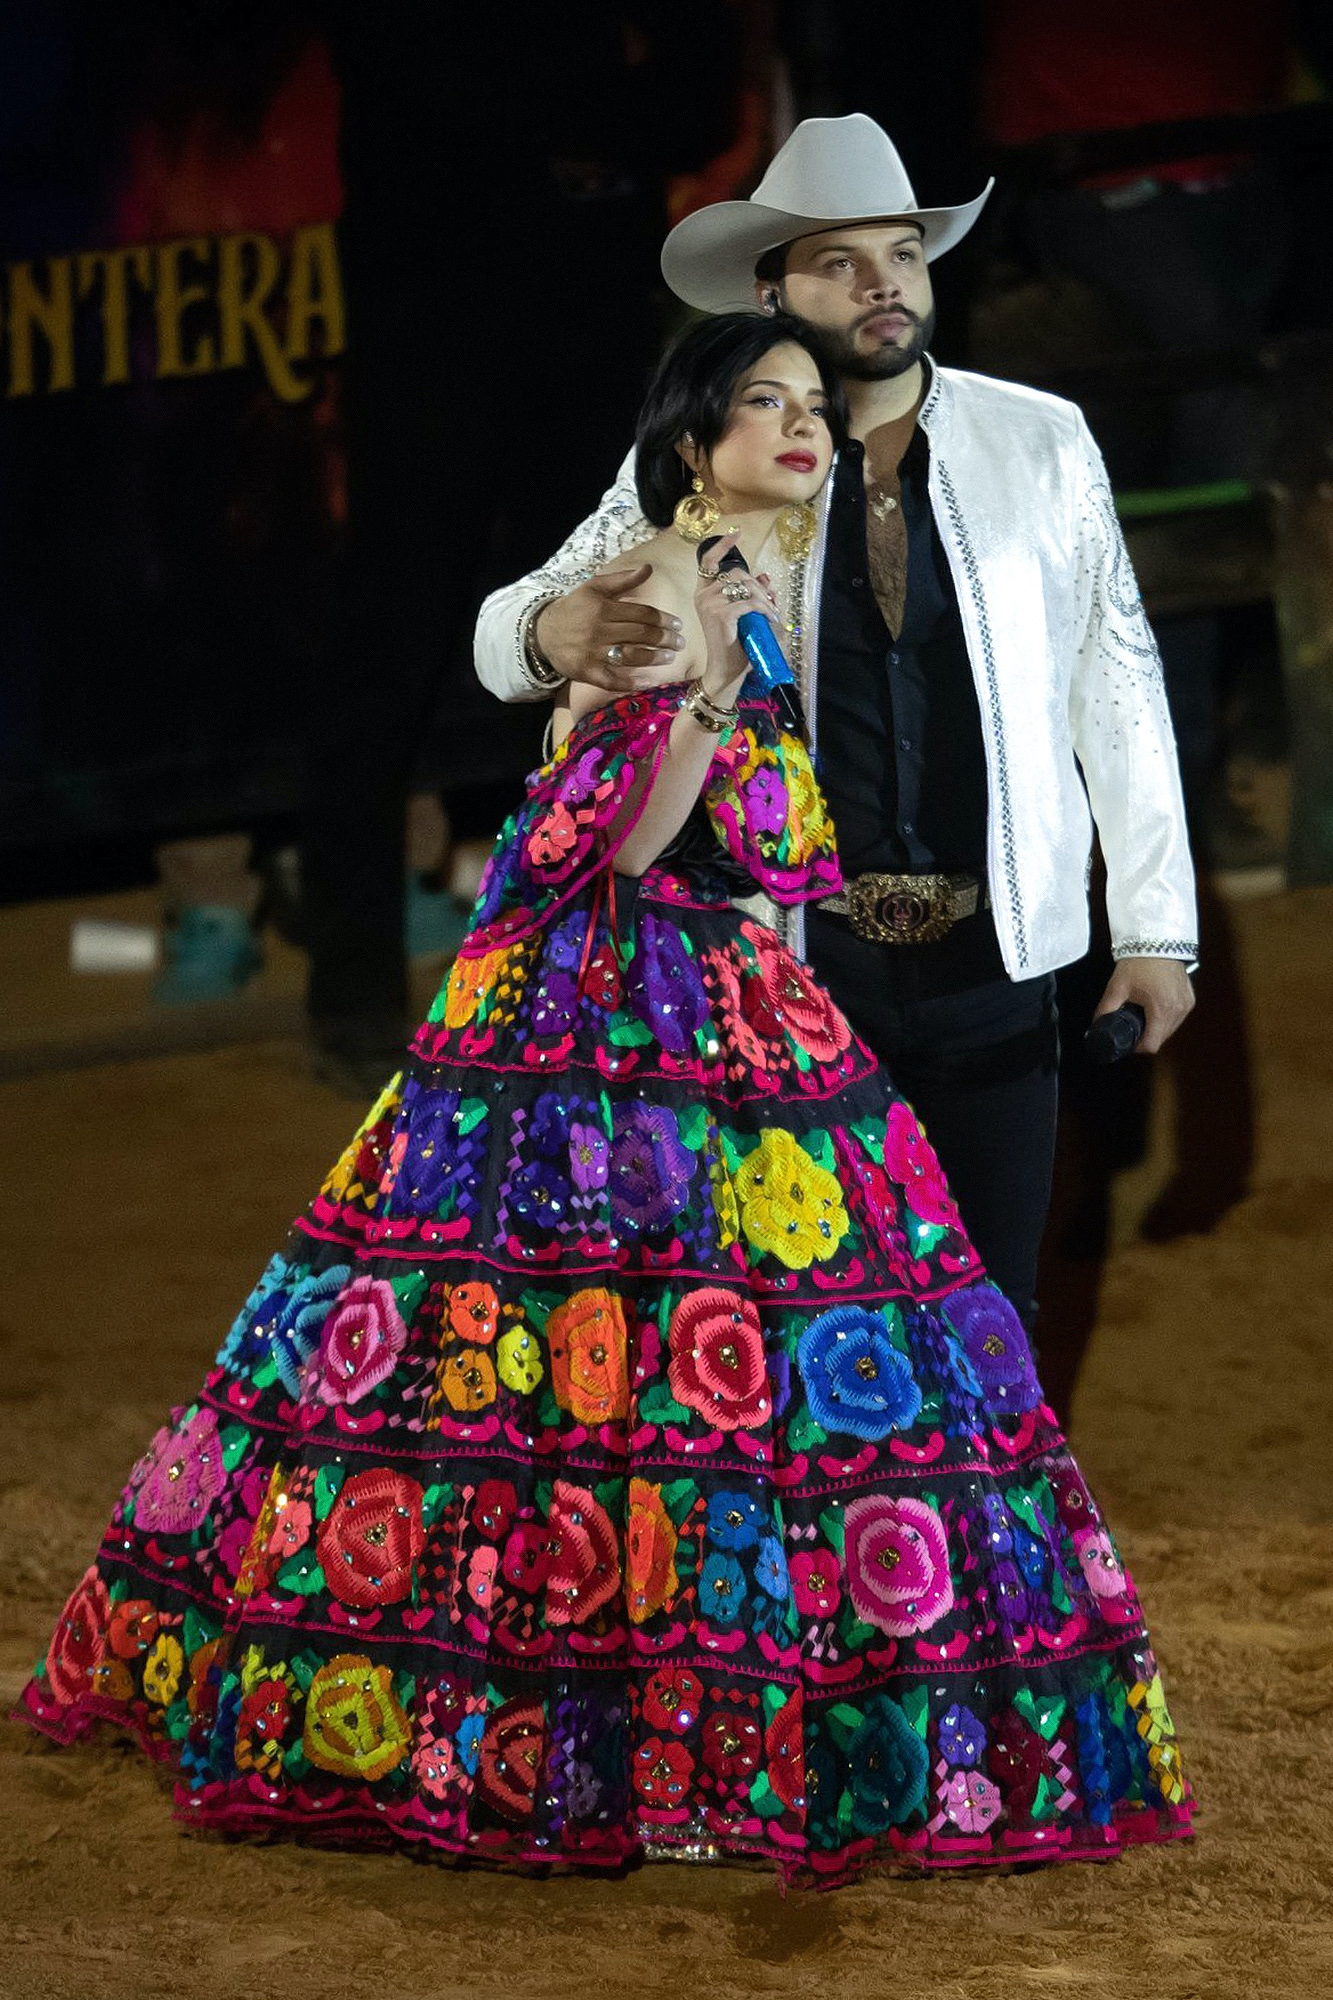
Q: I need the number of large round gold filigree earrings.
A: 2